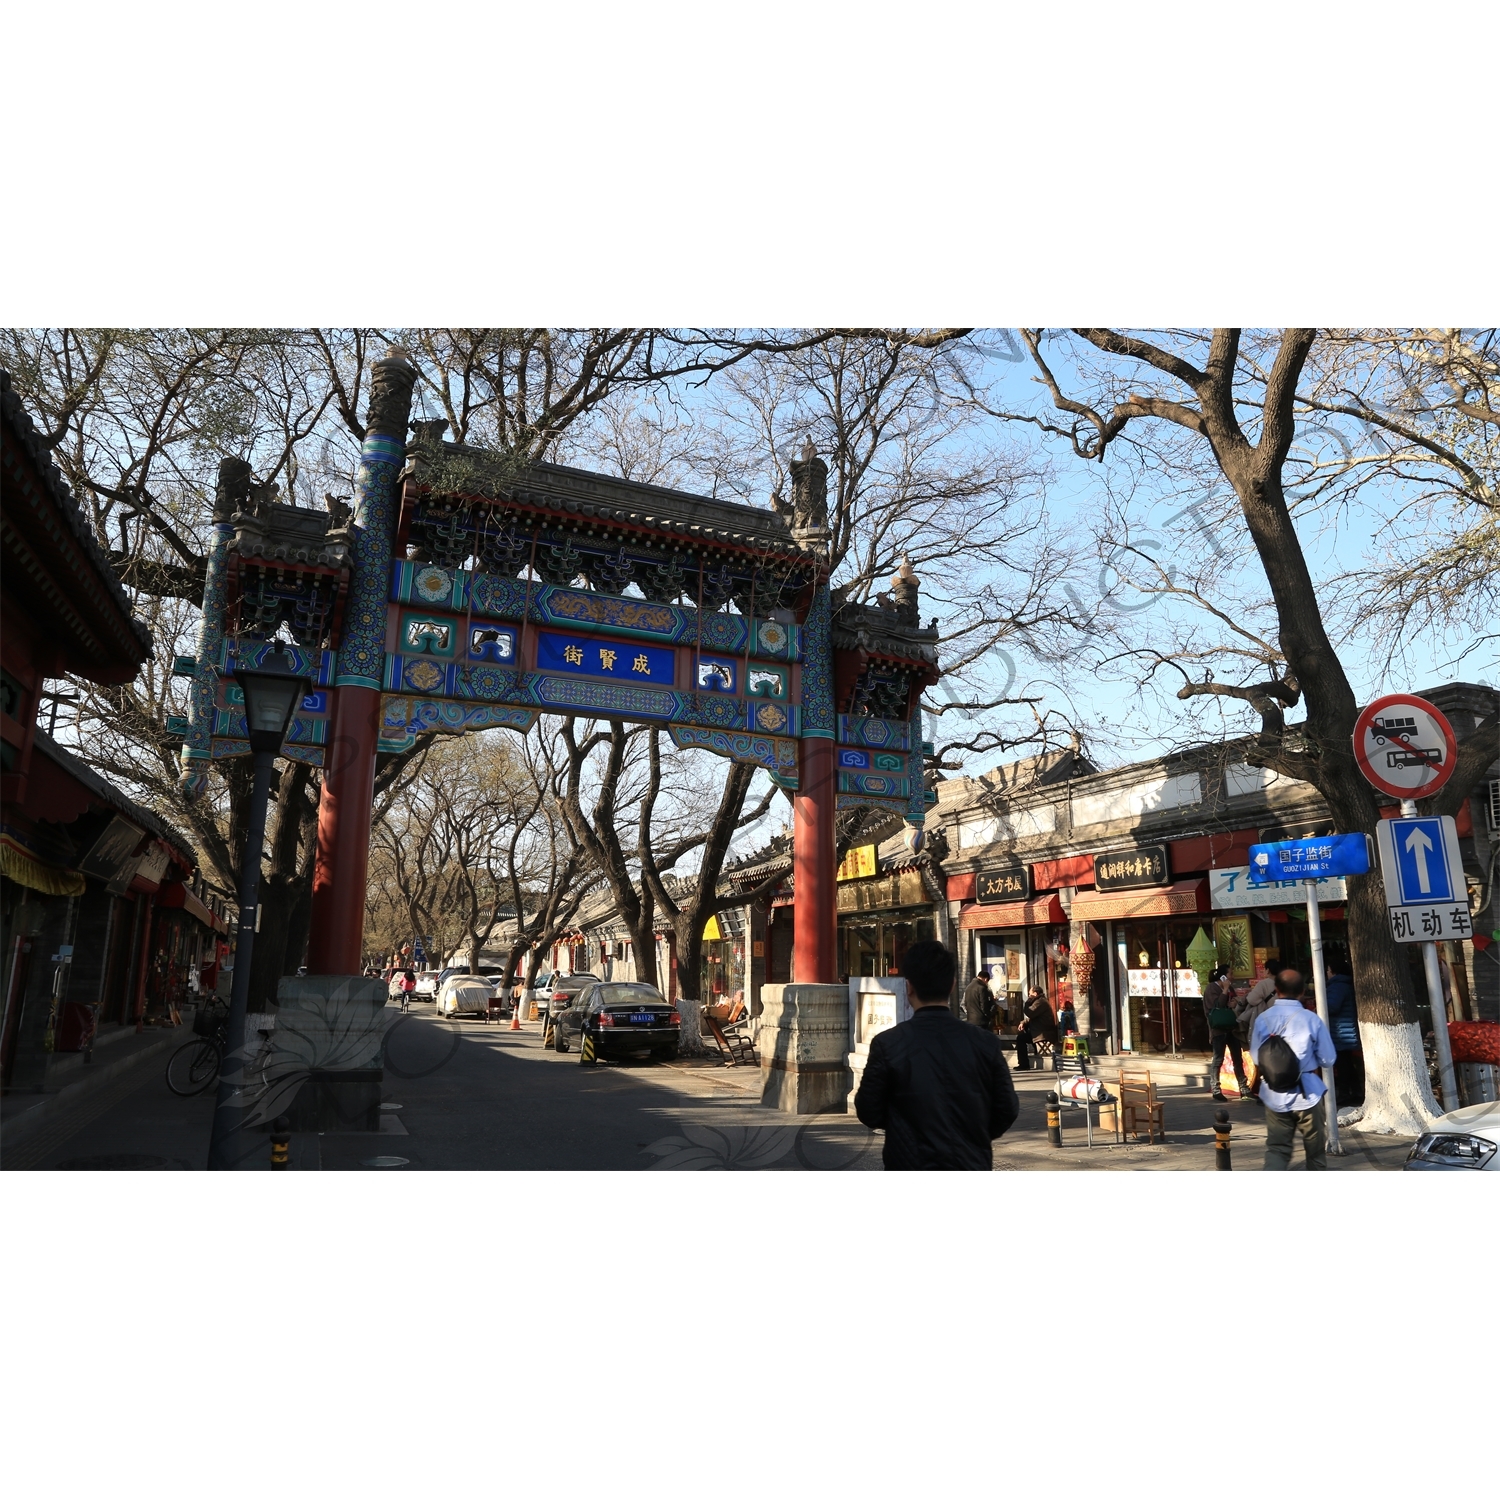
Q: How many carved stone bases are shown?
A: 2